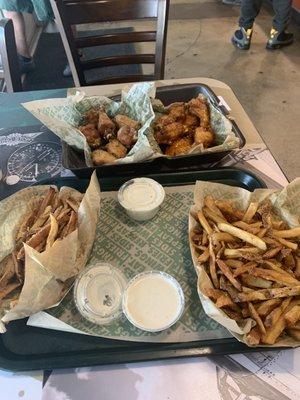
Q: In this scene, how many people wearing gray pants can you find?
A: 1